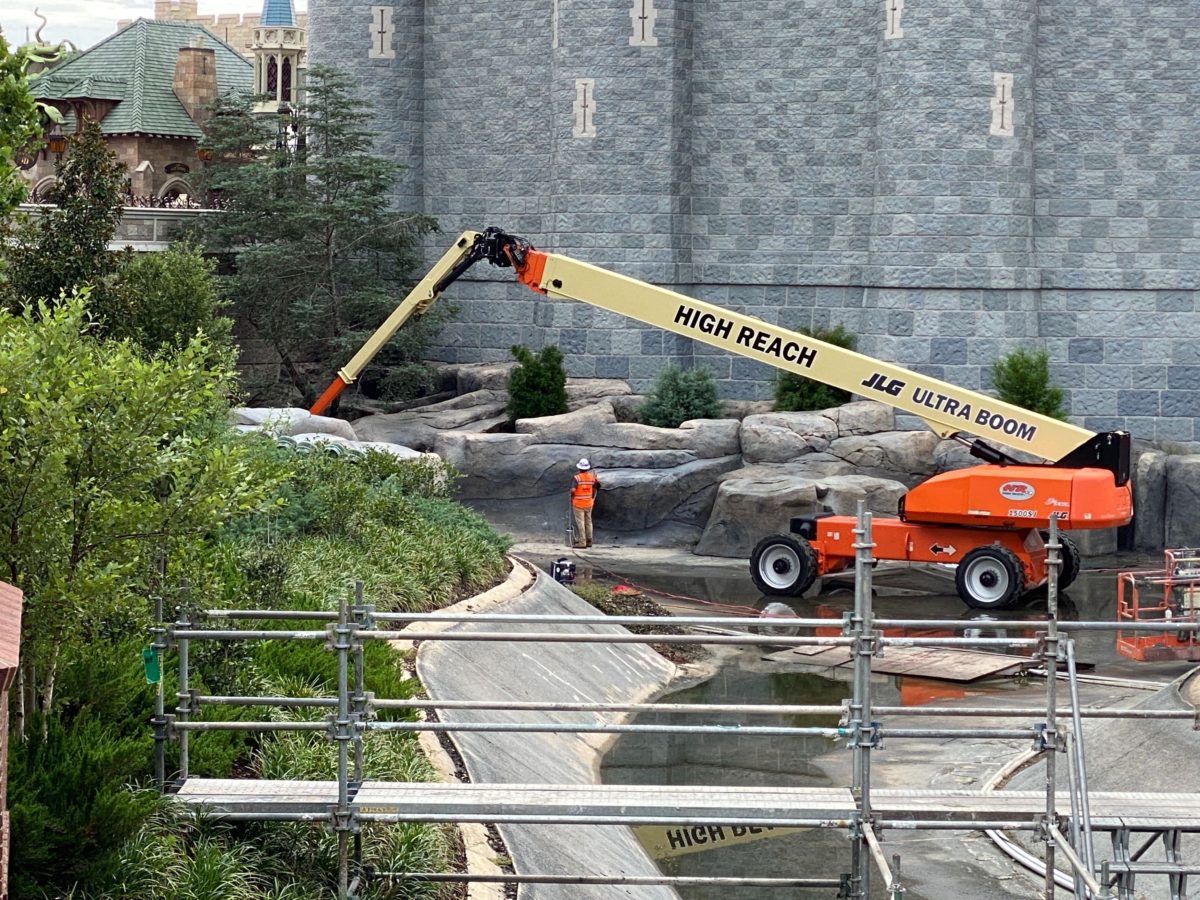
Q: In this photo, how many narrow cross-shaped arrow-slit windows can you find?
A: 5